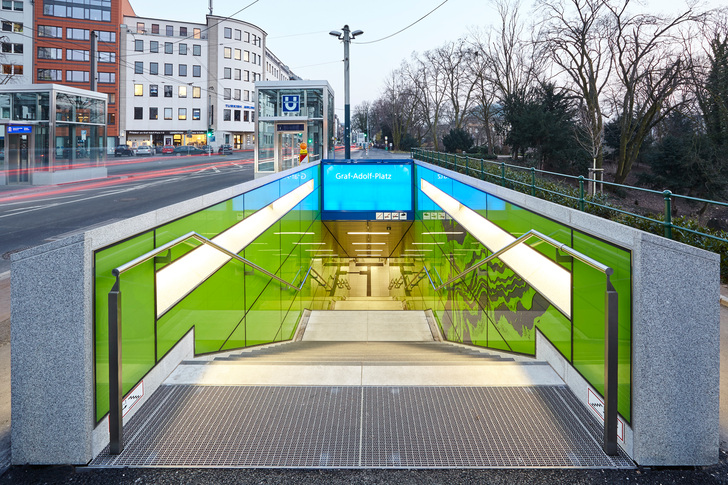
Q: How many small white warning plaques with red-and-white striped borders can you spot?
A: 2